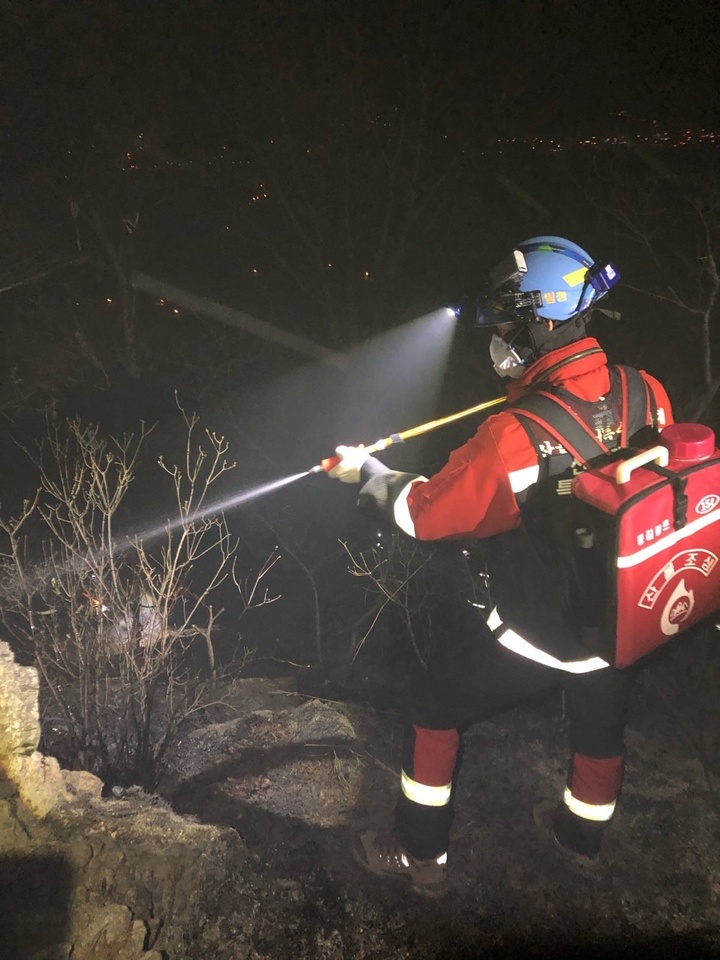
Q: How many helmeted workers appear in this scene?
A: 1